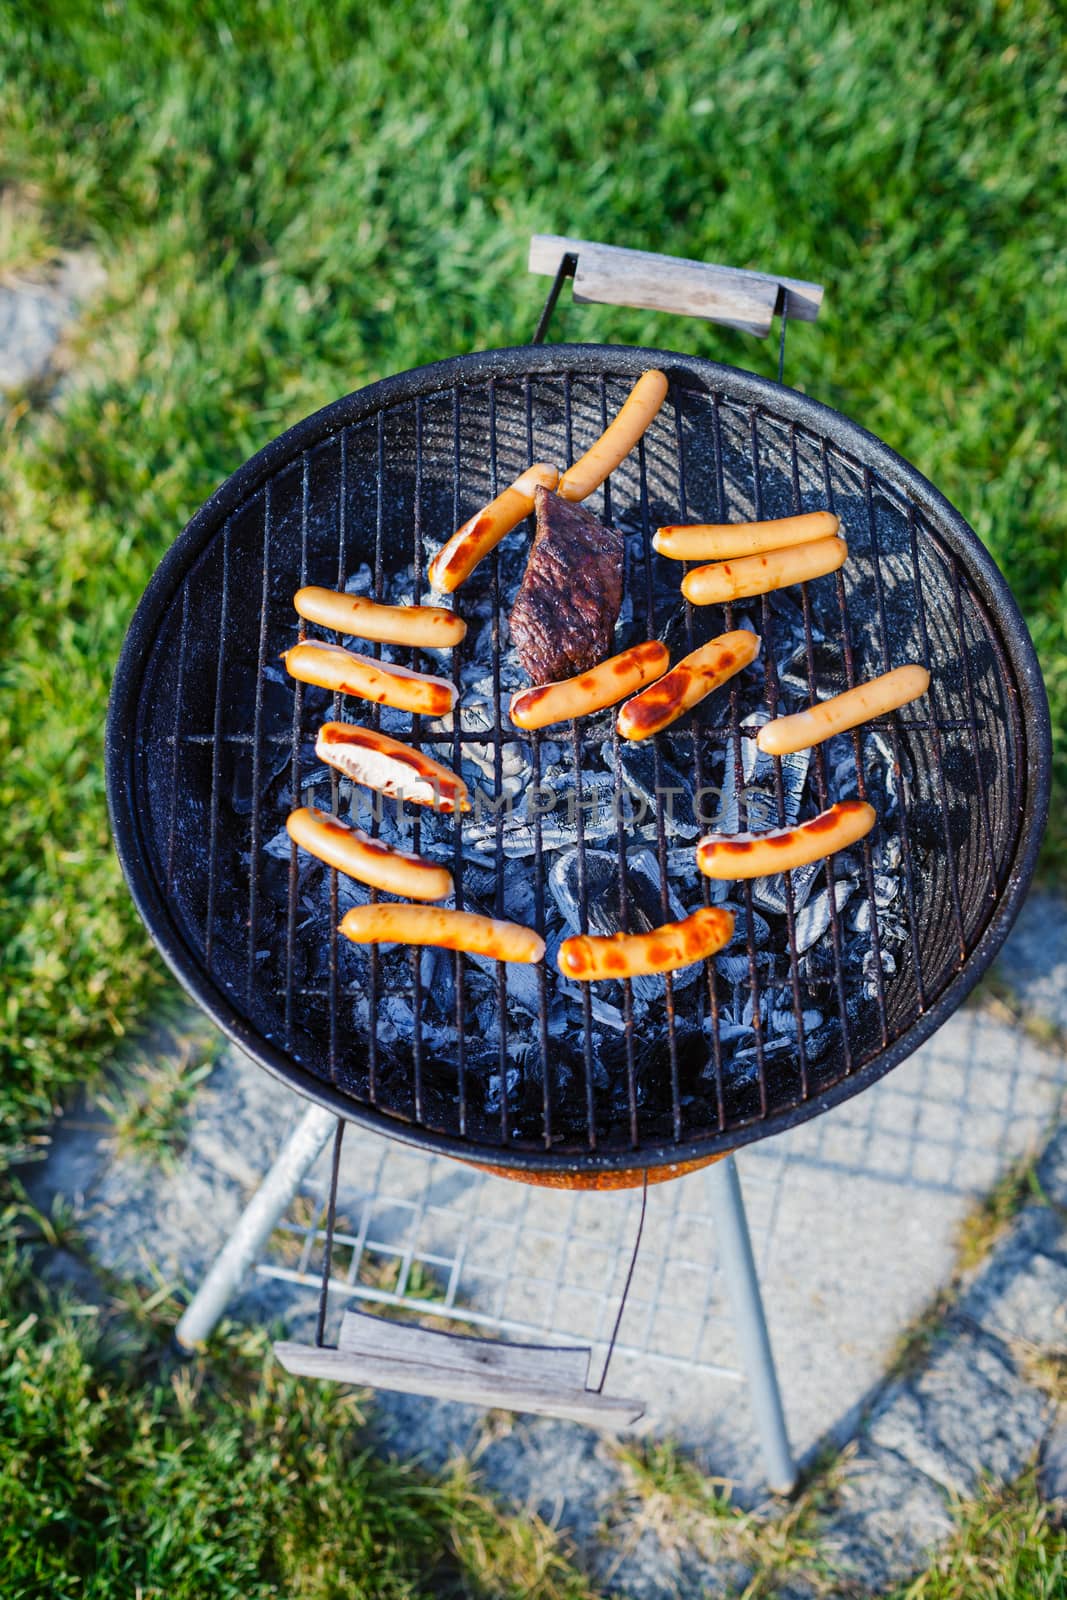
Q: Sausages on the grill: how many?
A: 14